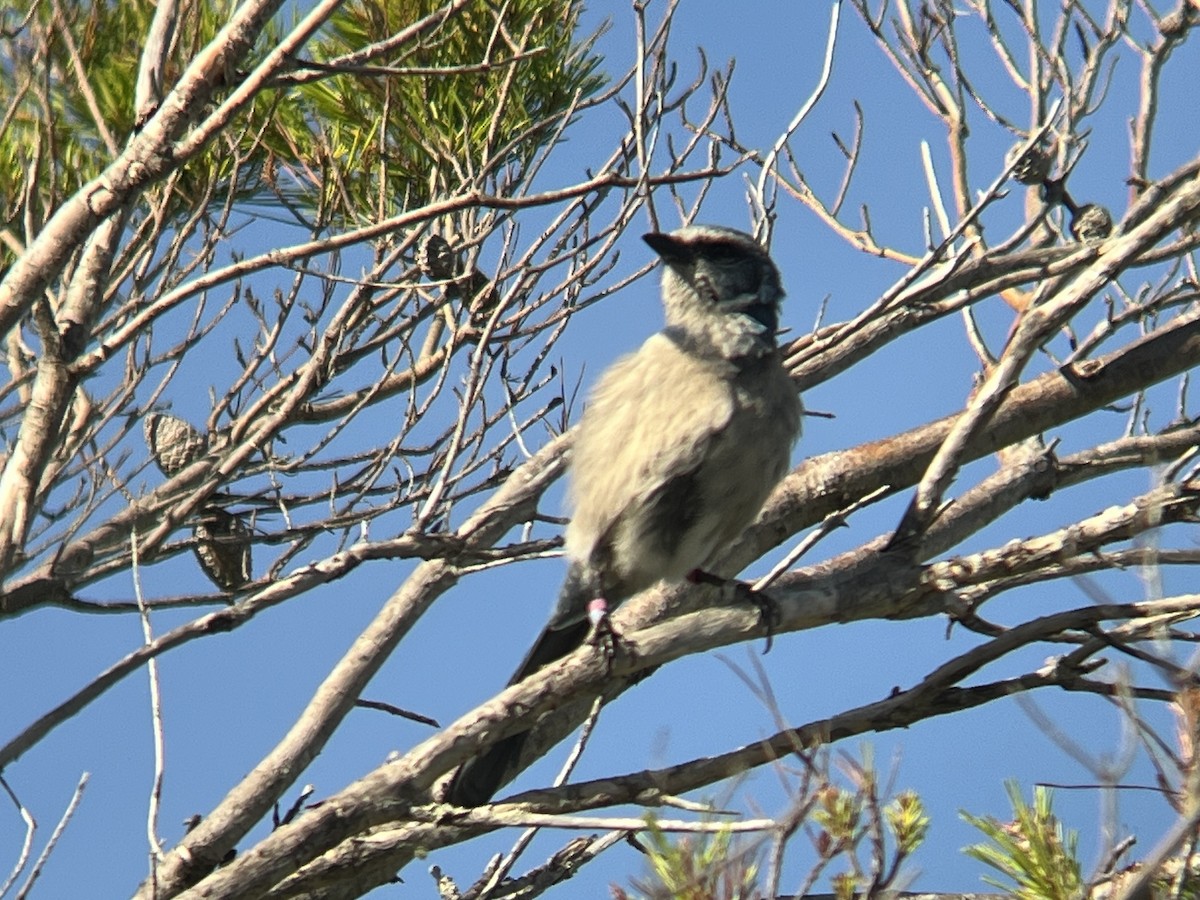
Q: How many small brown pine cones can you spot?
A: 6